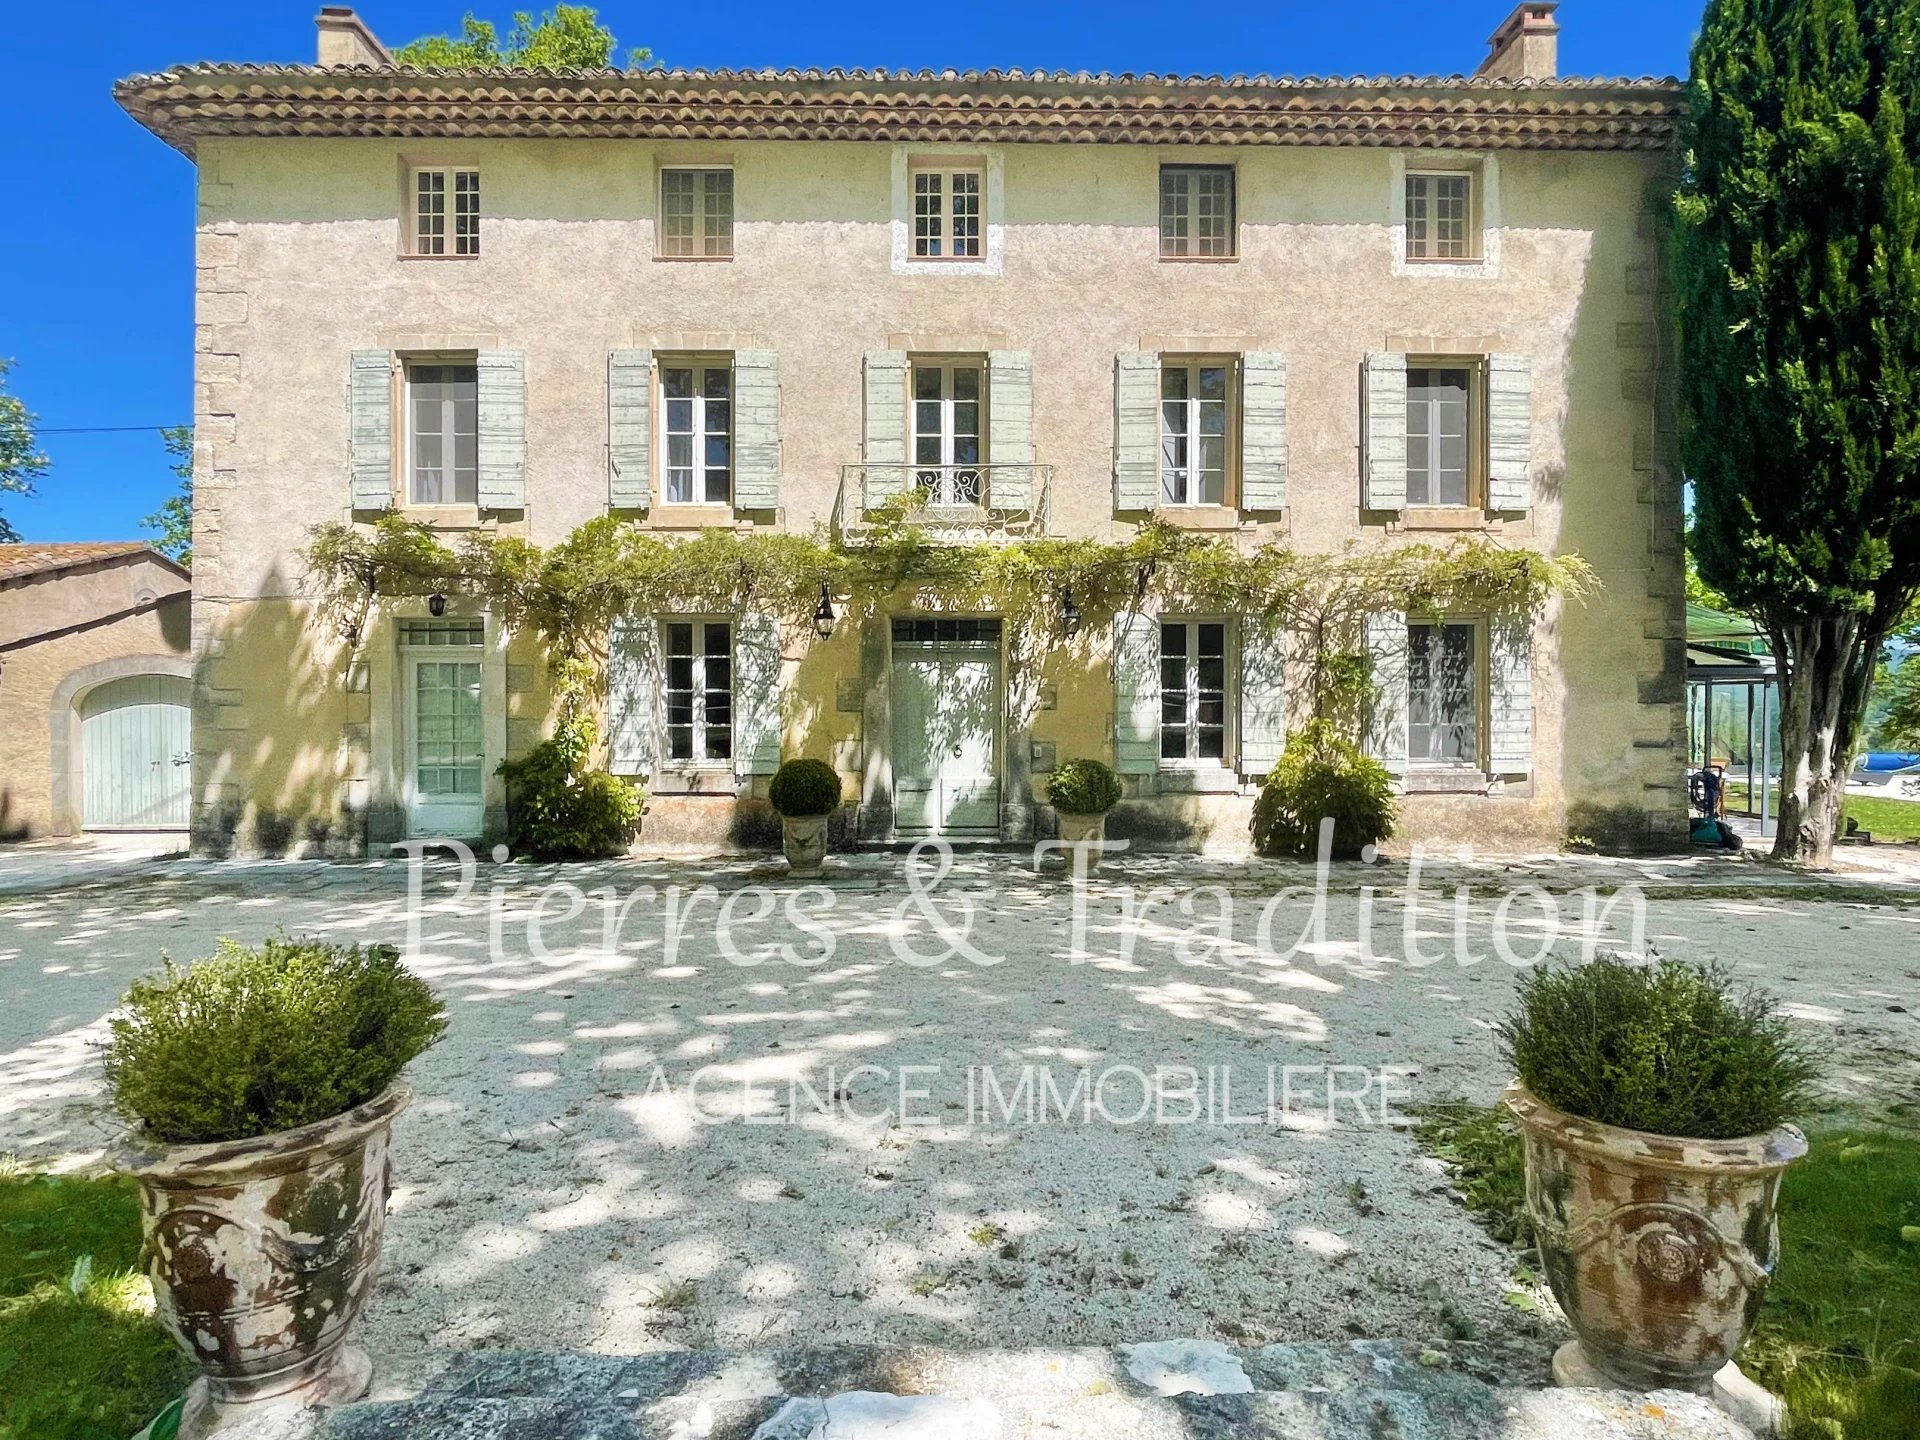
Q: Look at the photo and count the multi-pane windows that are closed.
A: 13